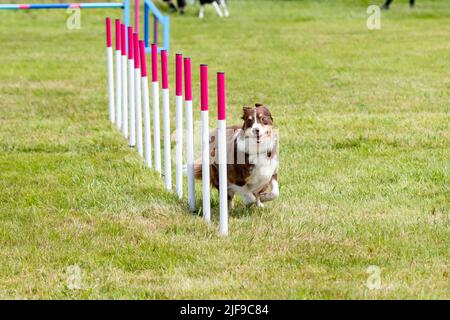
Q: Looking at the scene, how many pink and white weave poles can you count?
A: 12